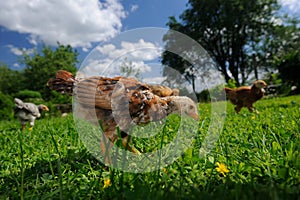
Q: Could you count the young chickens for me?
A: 4